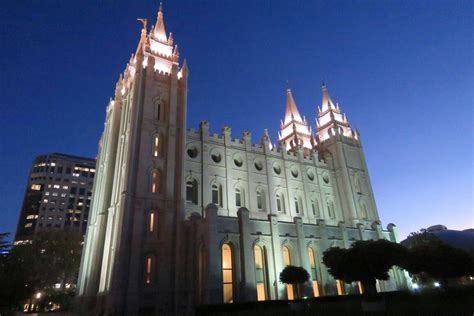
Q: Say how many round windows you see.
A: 8